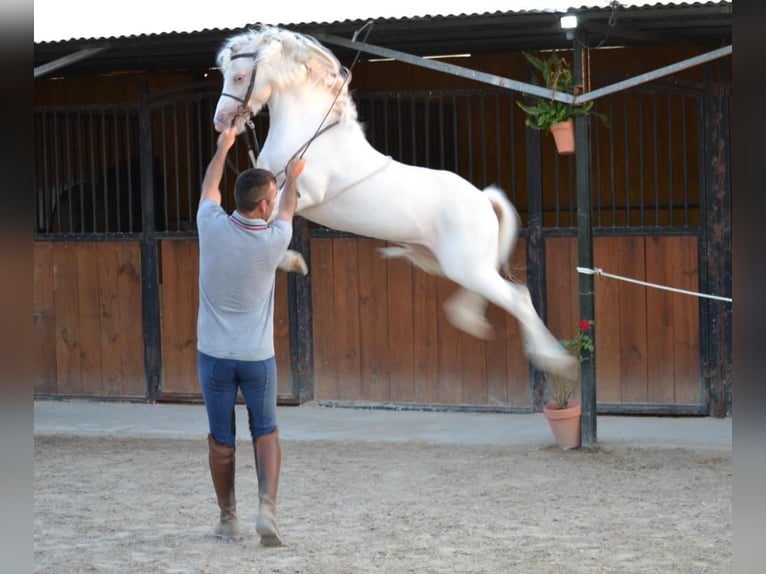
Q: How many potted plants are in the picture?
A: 2